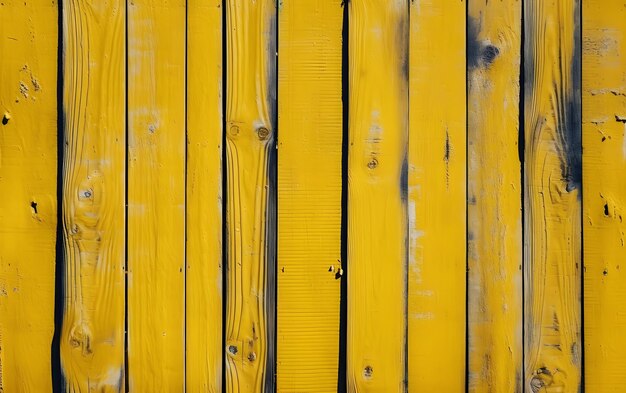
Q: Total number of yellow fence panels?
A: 11